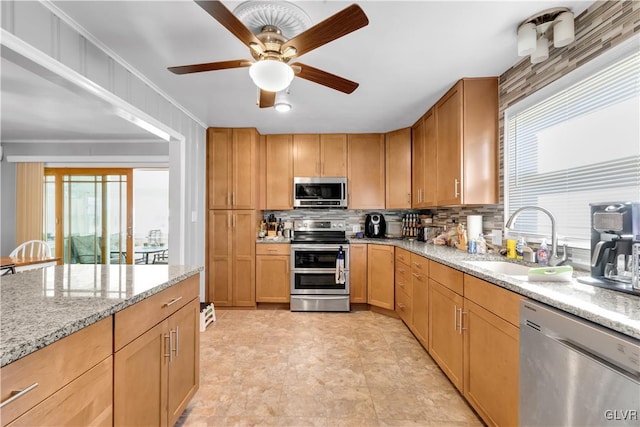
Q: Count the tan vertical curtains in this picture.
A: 1